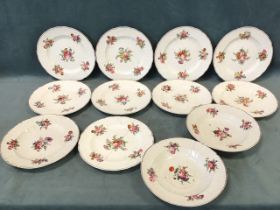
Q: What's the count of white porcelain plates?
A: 12